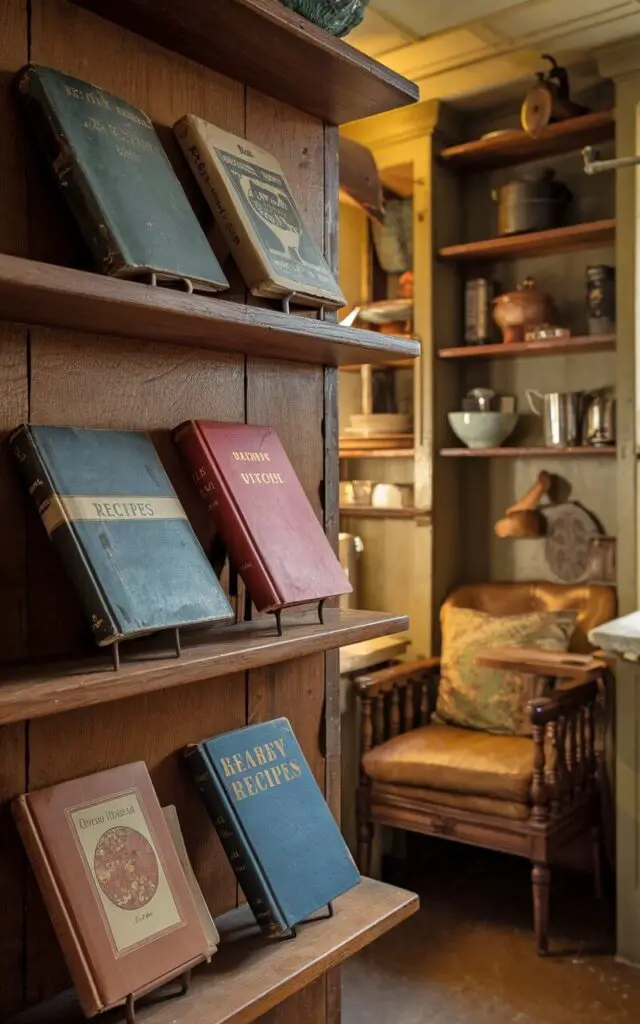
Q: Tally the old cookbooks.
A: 6